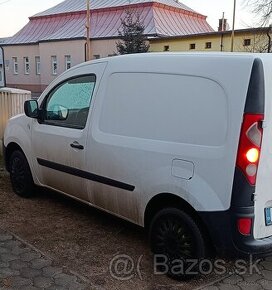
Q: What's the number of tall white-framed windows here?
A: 5